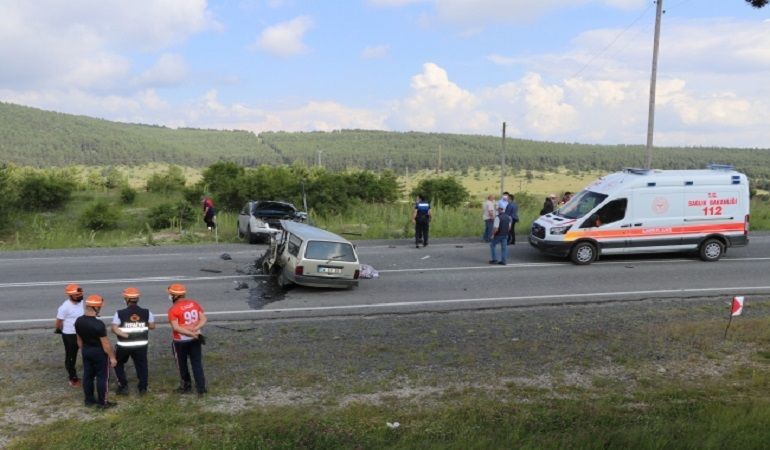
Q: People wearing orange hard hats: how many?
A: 4